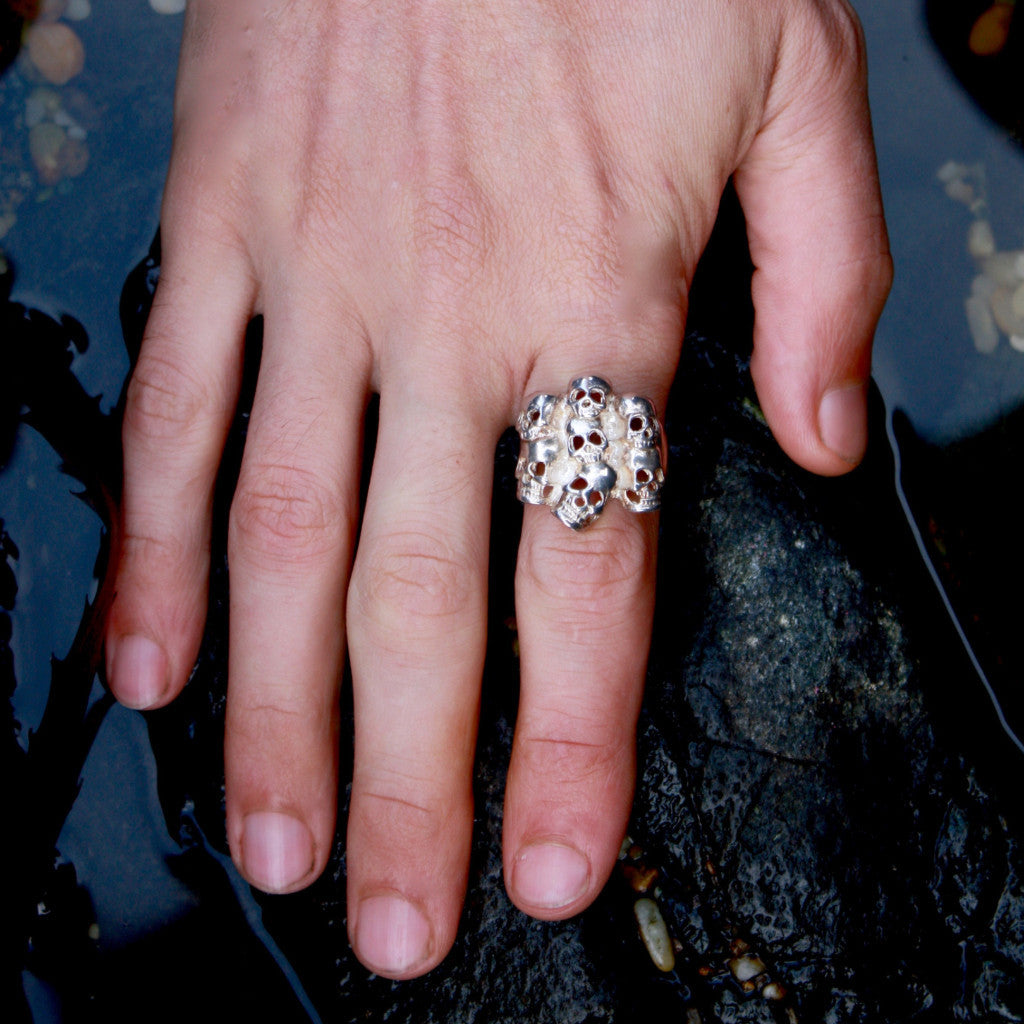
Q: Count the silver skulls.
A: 7